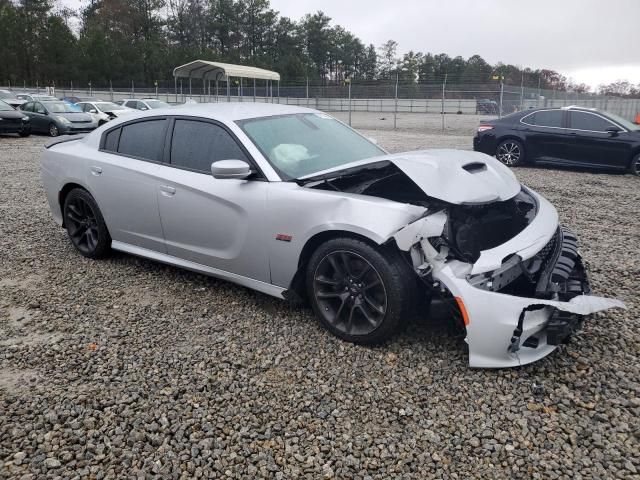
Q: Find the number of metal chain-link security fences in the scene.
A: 1